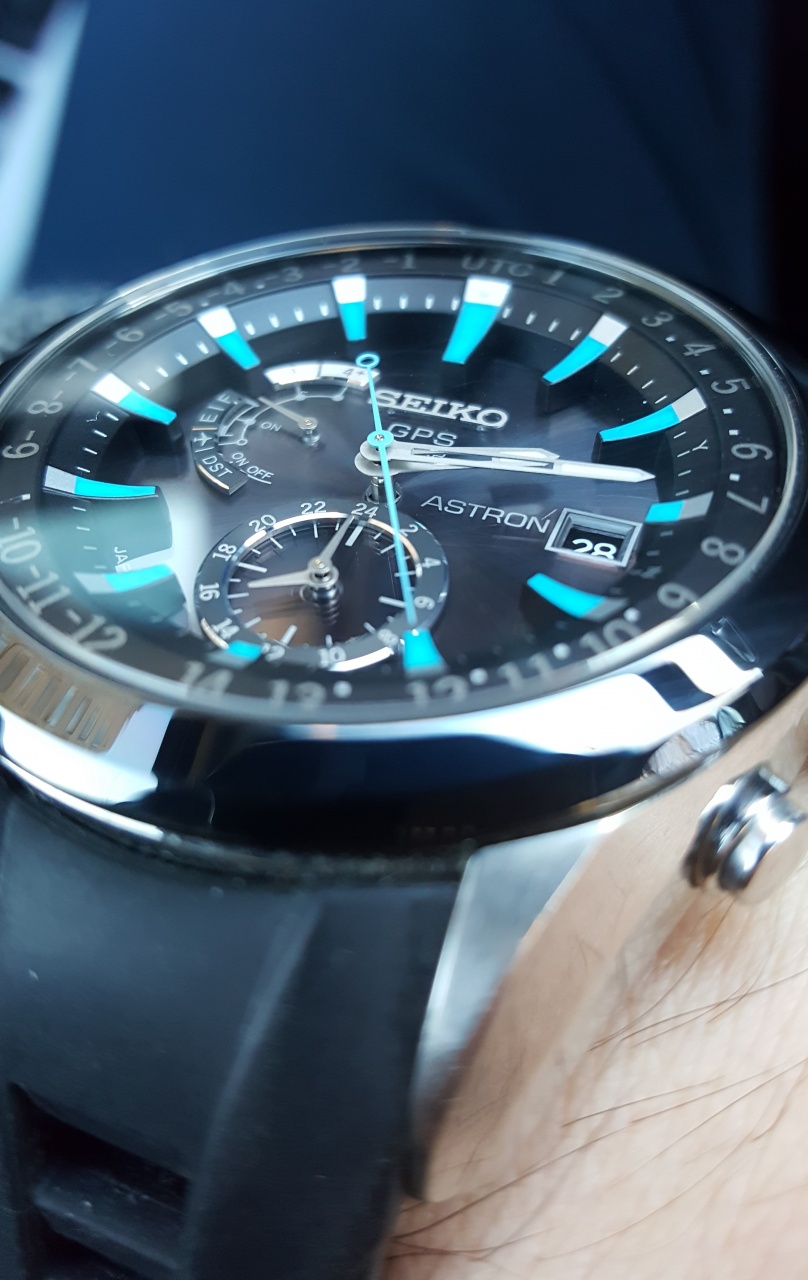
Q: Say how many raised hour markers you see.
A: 12